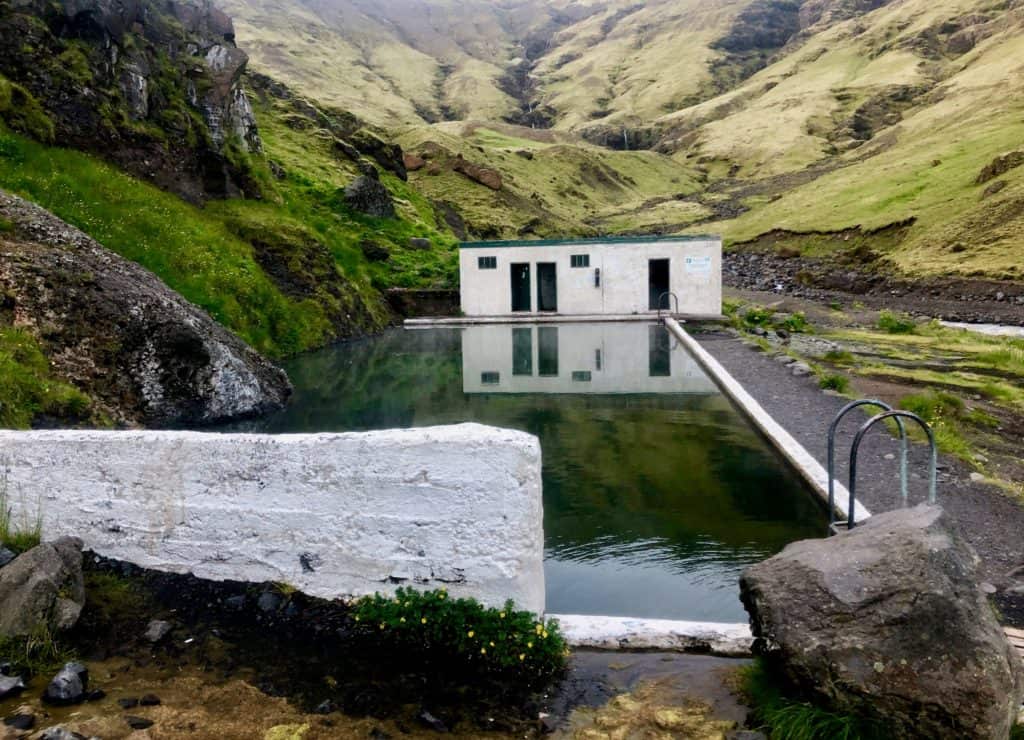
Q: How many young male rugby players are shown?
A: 0